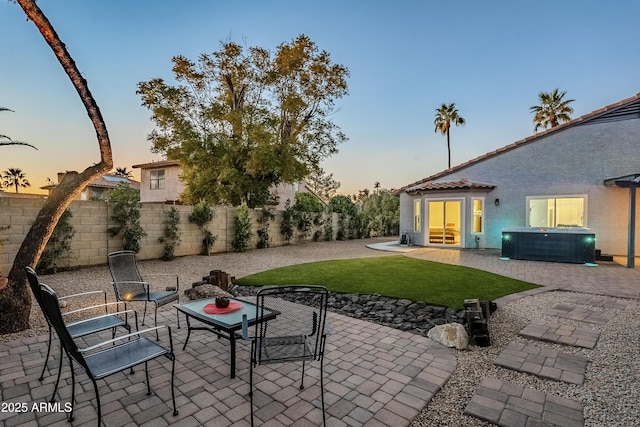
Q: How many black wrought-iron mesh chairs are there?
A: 4